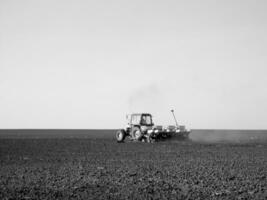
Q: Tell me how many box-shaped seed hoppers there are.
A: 3